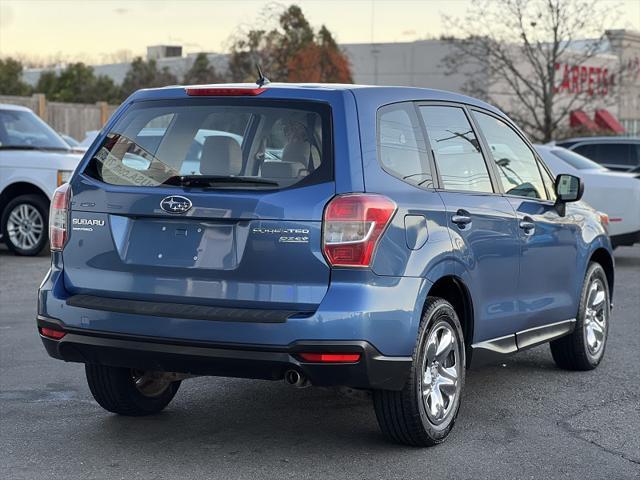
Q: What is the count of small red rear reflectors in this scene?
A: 2